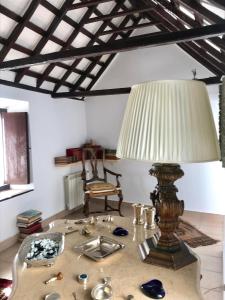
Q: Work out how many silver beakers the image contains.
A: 2